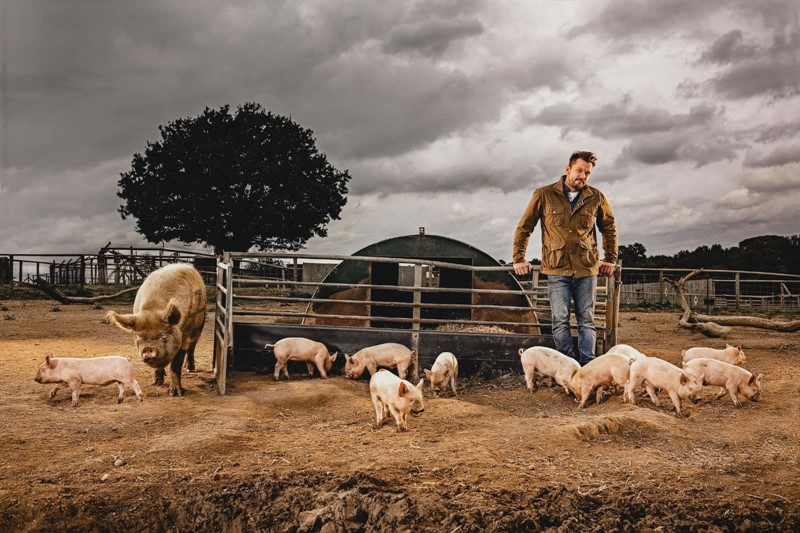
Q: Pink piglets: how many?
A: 11